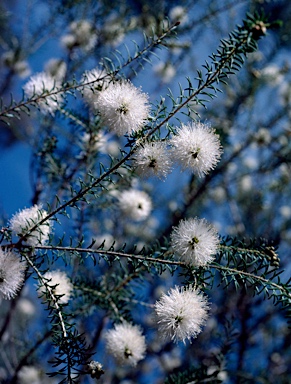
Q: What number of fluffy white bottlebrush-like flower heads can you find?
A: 12